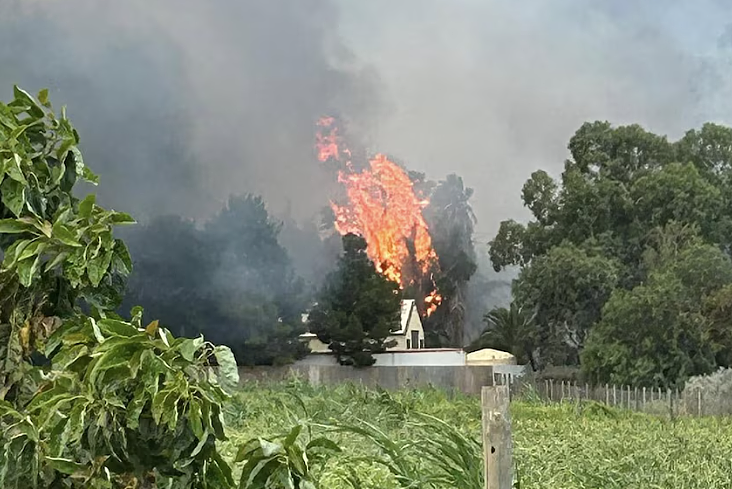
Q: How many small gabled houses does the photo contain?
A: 1